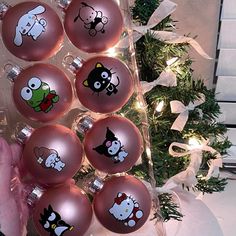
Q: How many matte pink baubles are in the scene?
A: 8